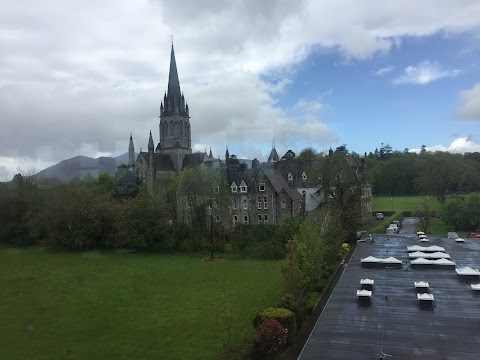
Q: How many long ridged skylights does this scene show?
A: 4